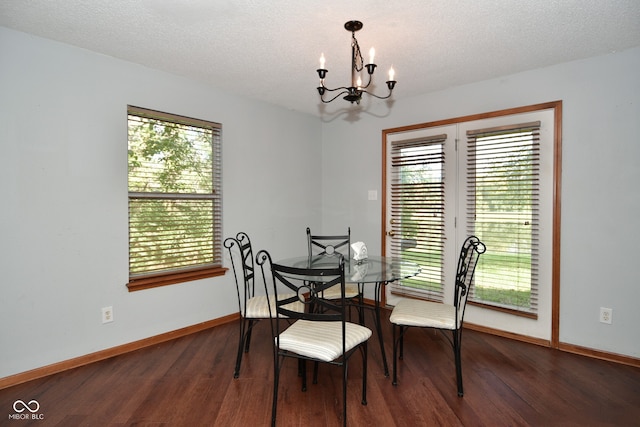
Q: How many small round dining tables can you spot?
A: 1